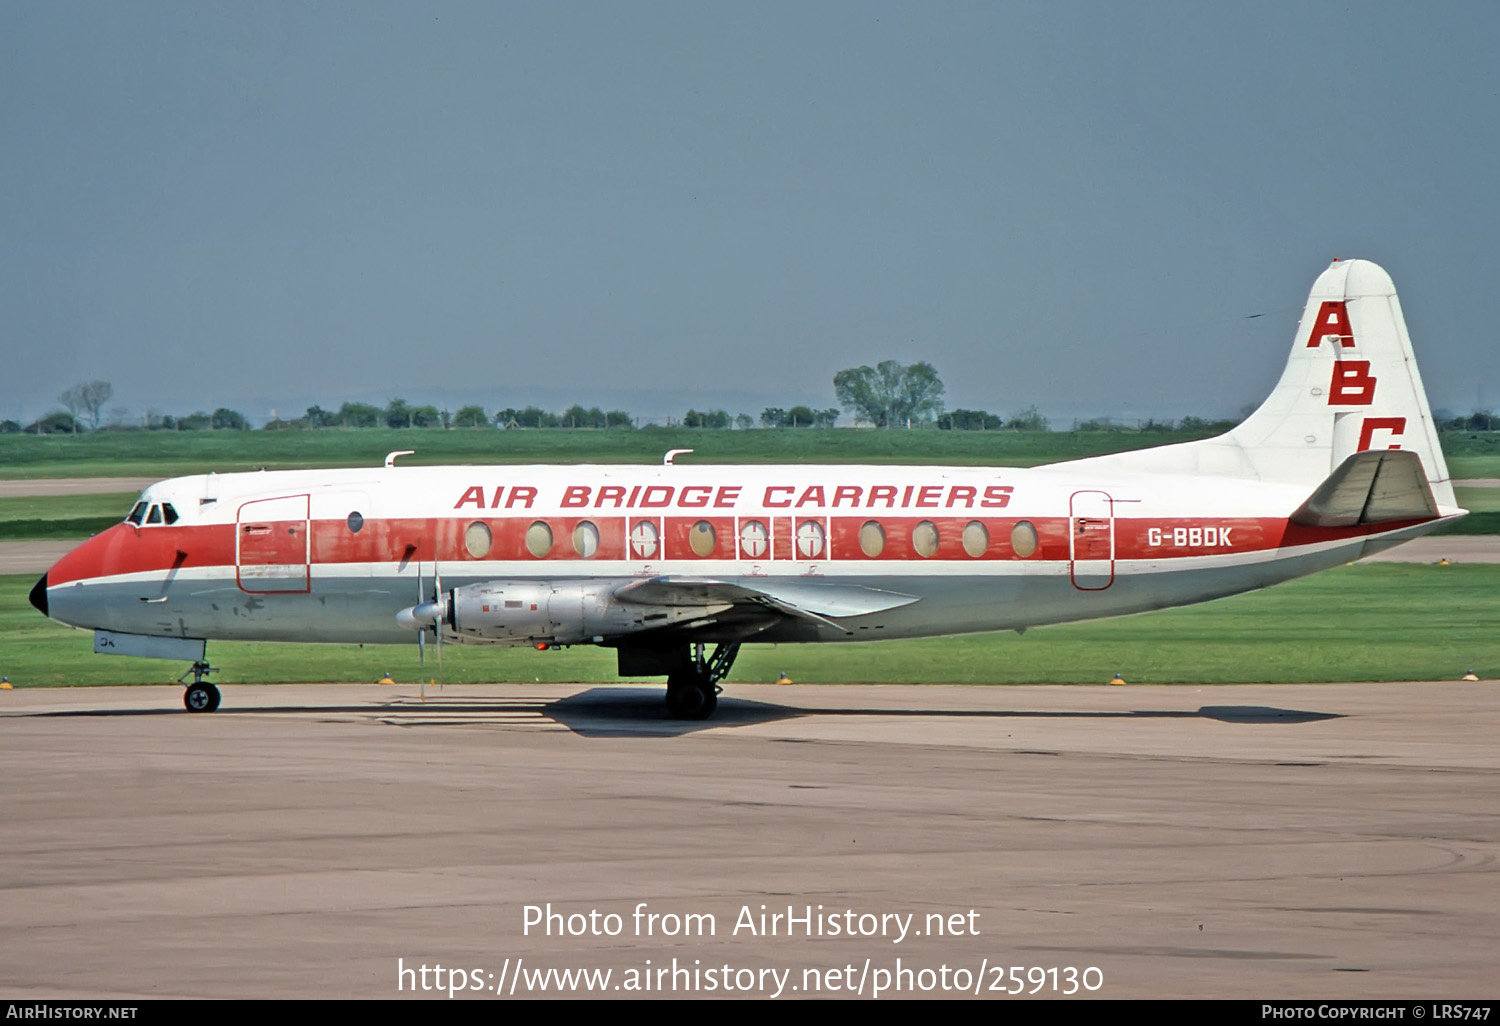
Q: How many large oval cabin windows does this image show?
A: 11